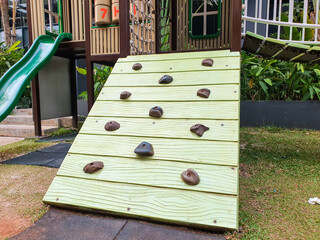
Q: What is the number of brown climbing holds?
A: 8